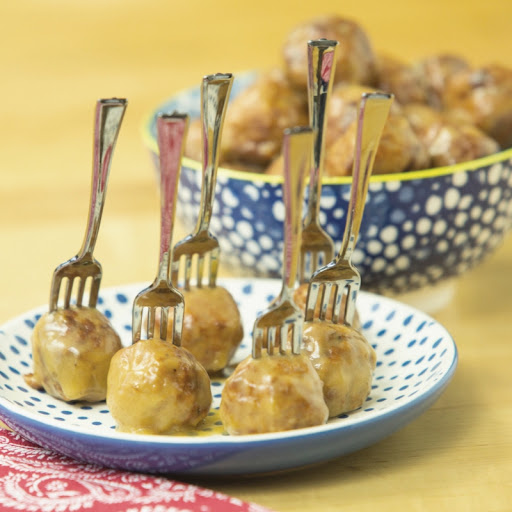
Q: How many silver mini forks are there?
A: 6